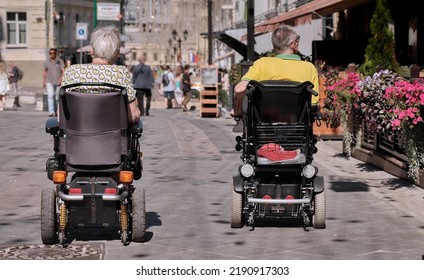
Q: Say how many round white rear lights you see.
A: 2